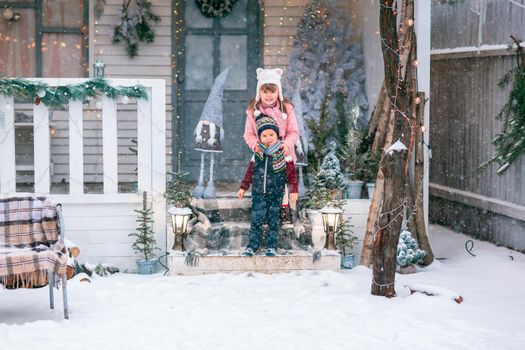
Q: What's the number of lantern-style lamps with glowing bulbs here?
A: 2